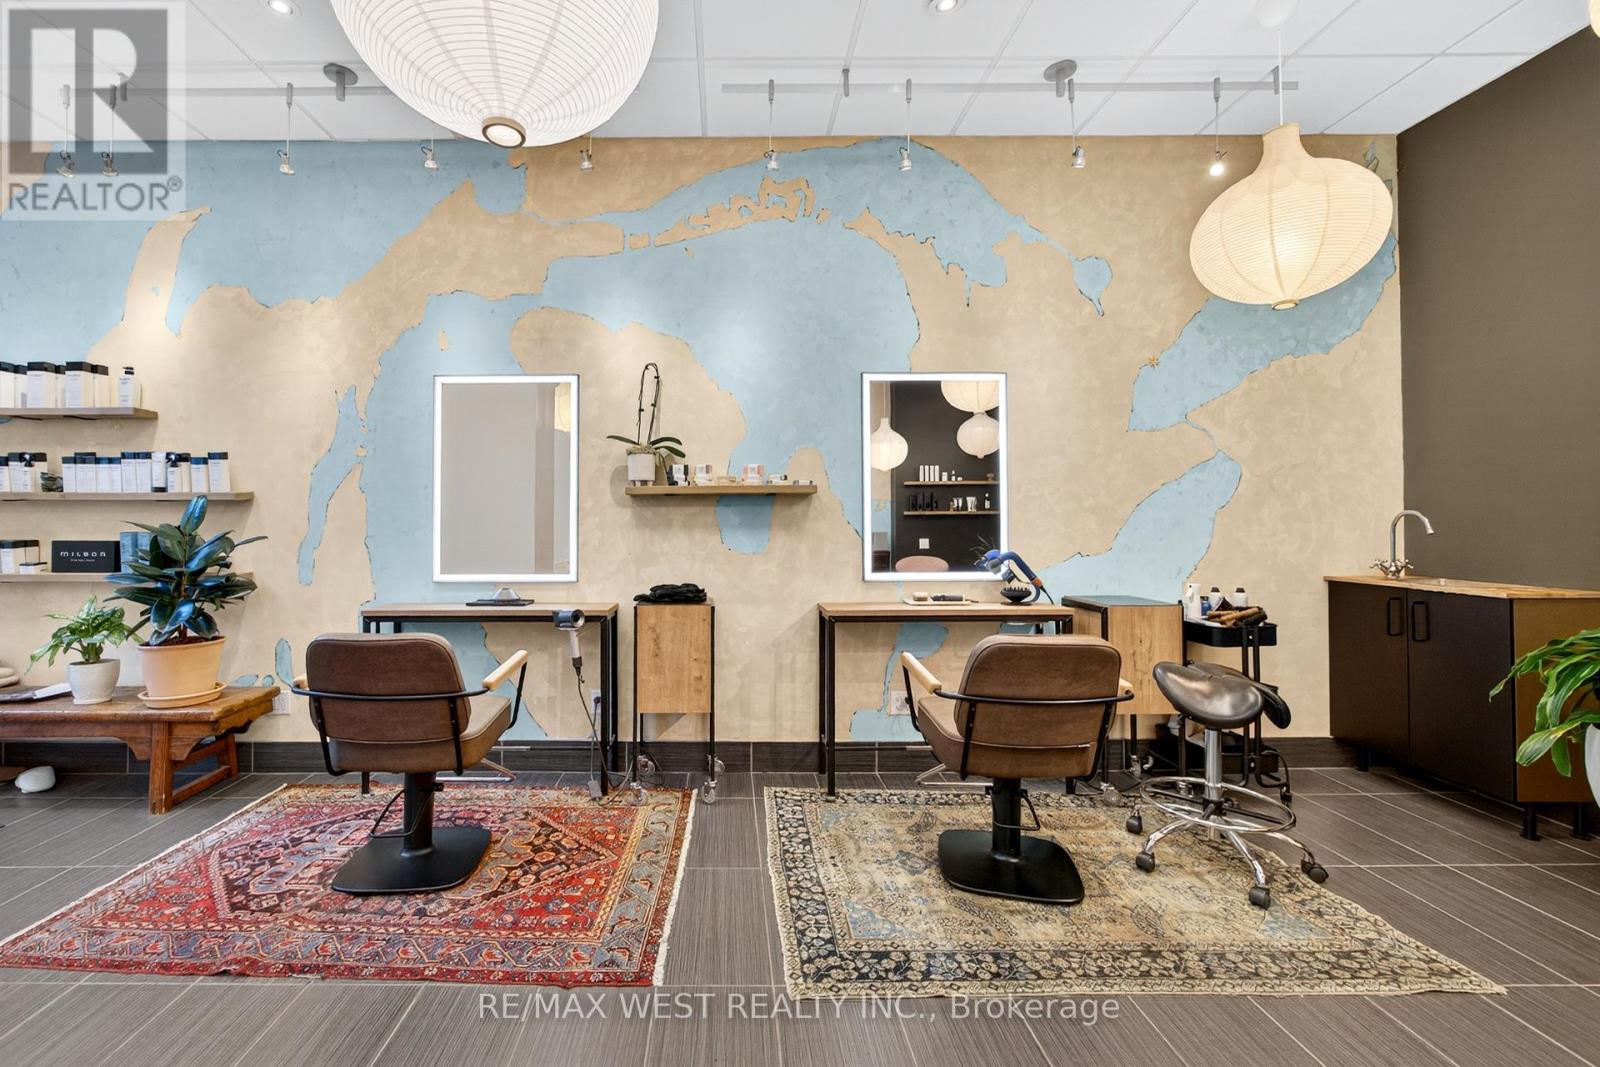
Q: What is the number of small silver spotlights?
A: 9